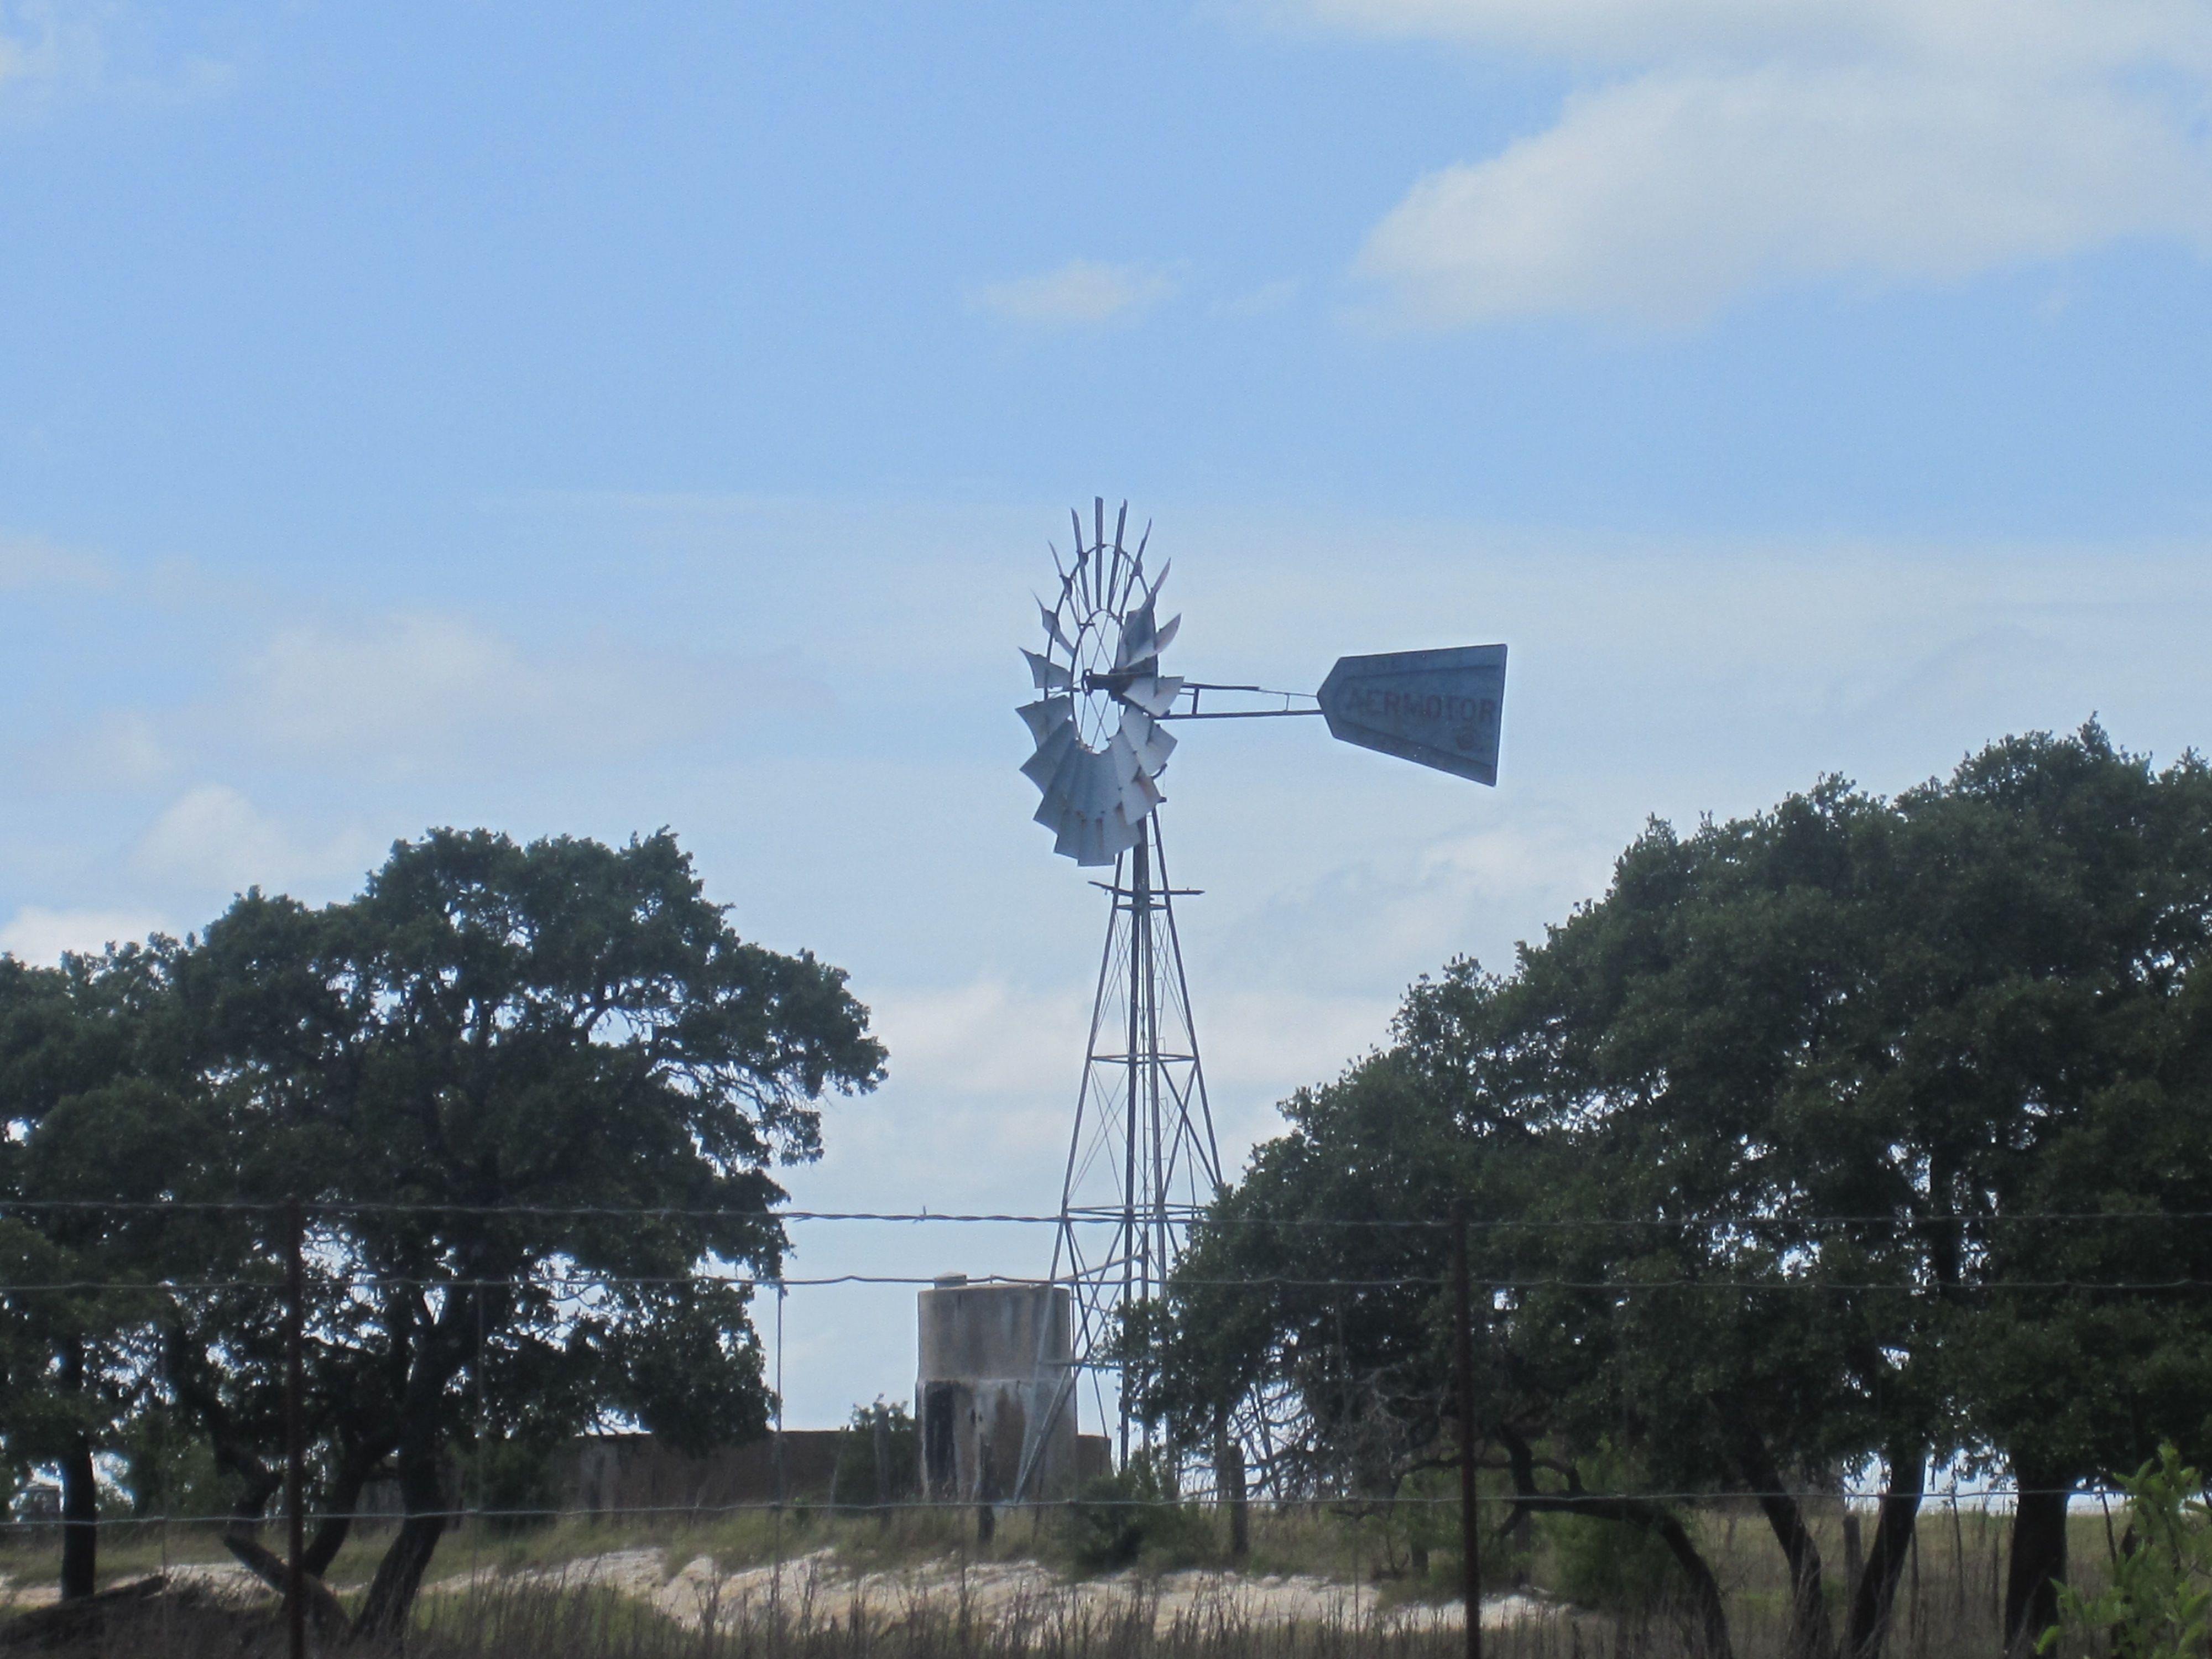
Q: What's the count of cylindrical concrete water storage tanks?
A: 1